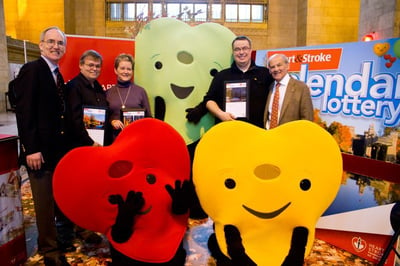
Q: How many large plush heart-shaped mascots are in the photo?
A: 3